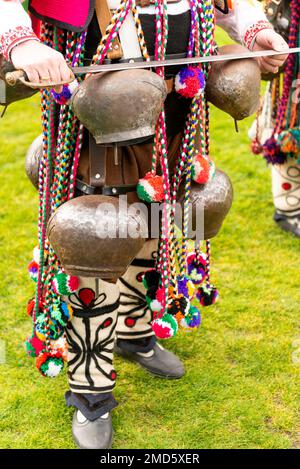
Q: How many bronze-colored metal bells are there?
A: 6